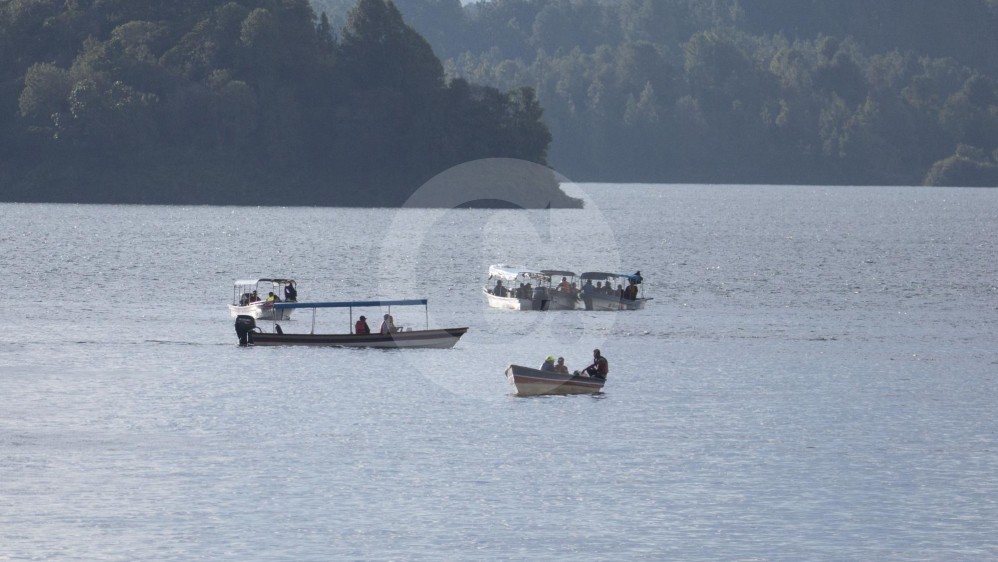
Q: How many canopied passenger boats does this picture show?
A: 5